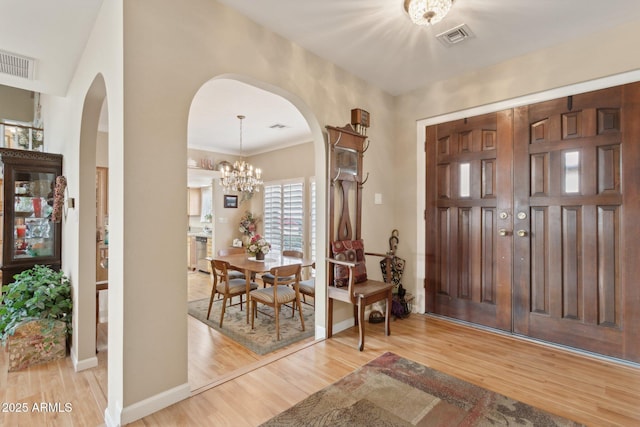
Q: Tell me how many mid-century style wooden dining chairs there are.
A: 5